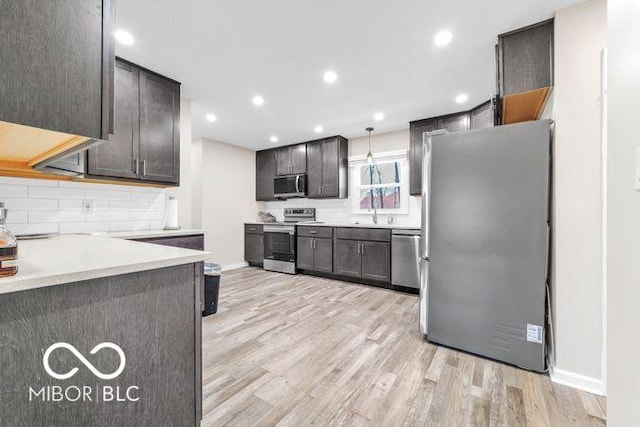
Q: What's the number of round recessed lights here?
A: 9